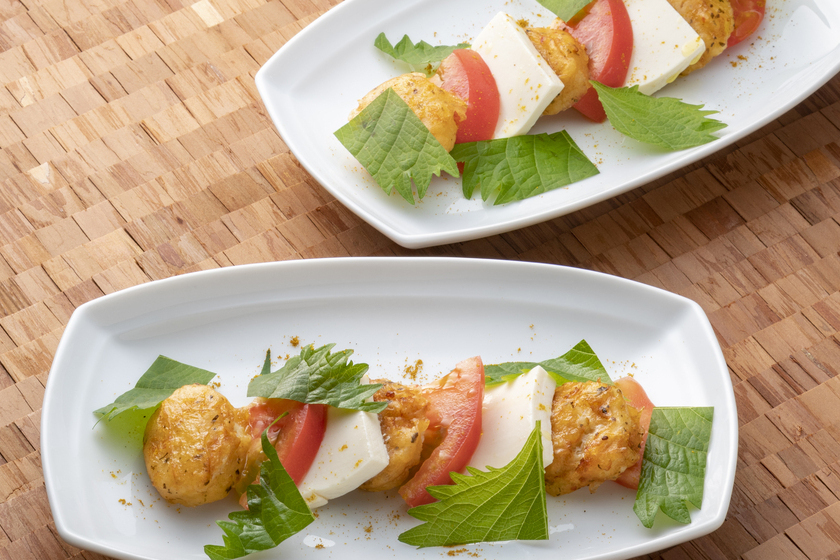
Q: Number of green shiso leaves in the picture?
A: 11